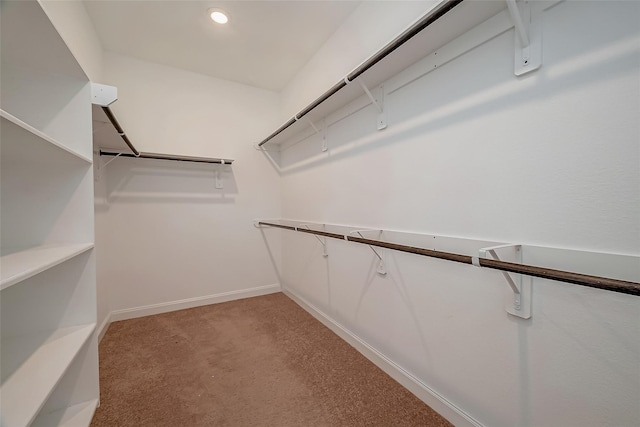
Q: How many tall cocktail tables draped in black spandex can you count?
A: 0